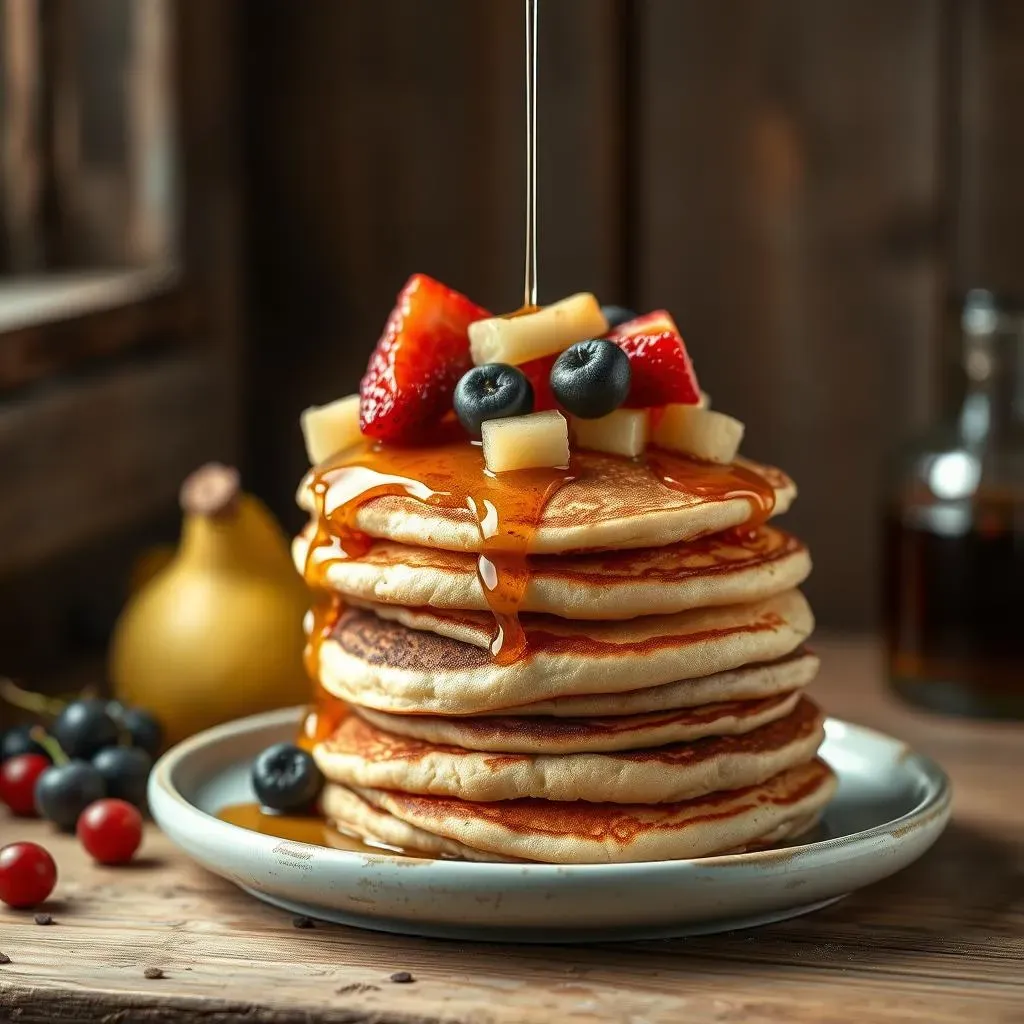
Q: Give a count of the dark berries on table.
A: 5